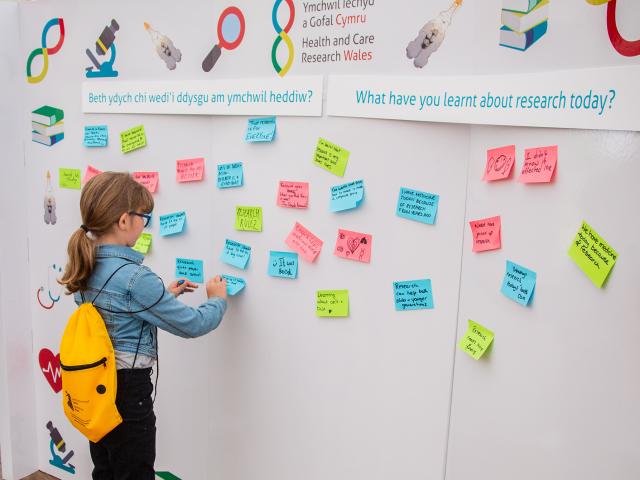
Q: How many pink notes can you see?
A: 9